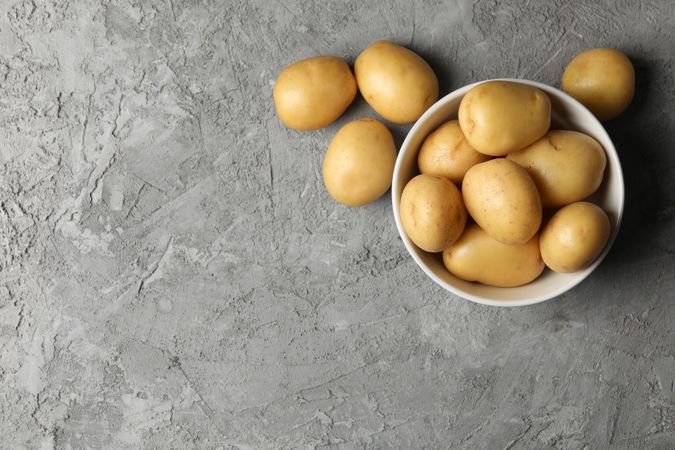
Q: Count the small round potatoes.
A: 11